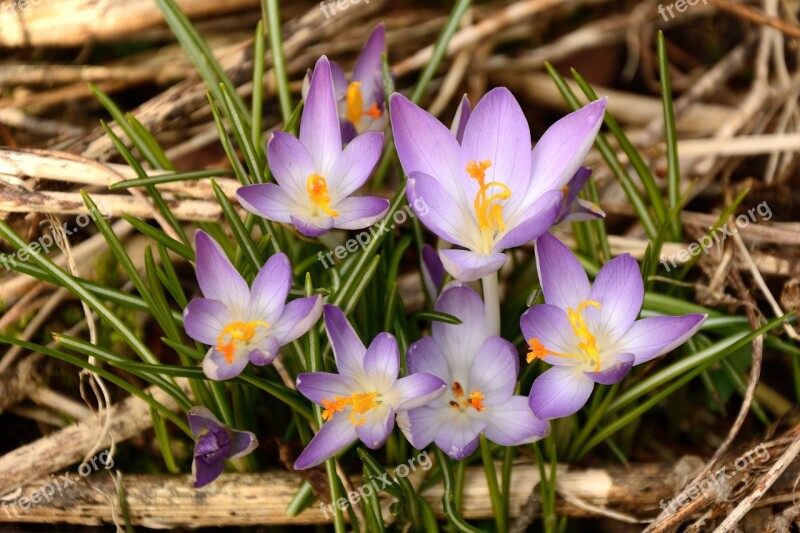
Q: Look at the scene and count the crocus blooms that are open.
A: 7